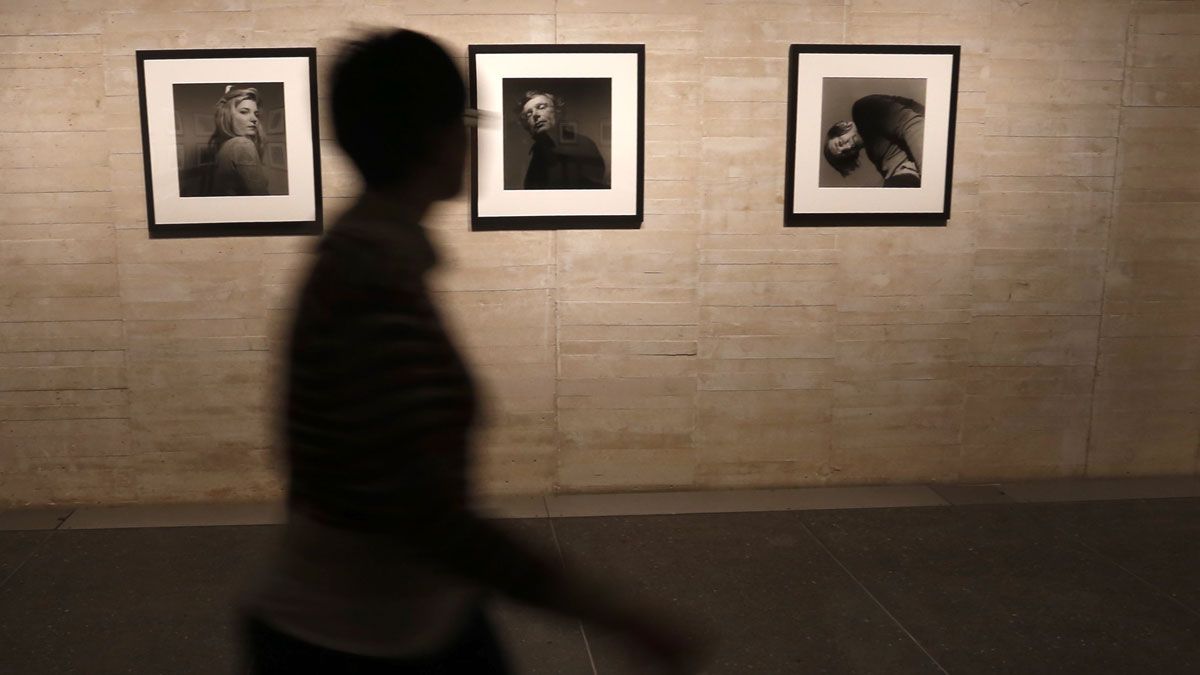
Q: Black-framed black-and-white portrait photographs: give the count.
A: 3